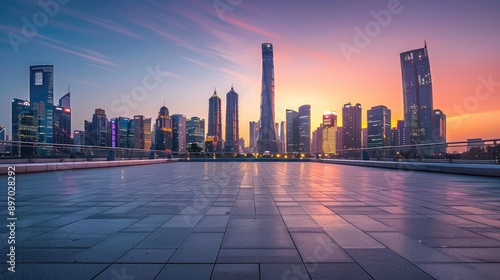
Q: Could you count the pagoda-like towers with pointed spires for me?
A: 2